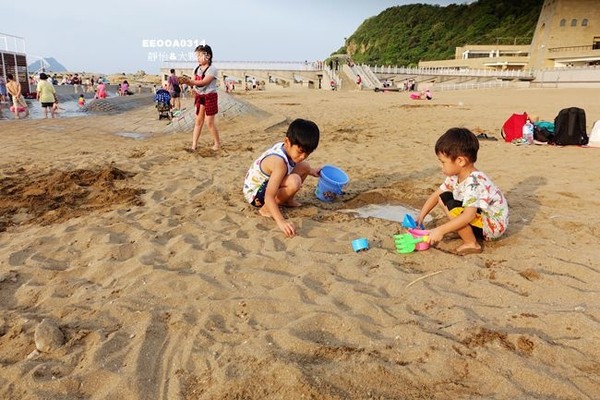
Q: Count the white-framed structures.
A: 1